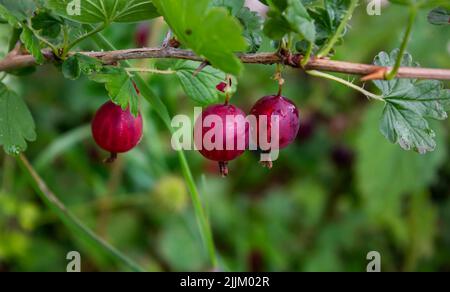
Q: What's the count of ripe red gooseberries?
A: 3